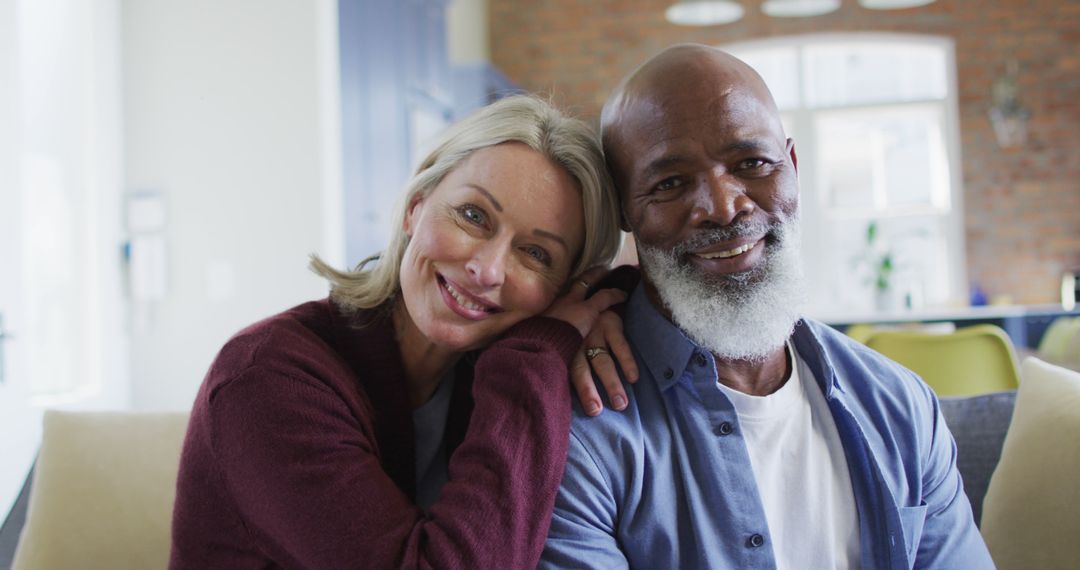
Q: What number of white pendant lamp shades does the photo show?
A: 3